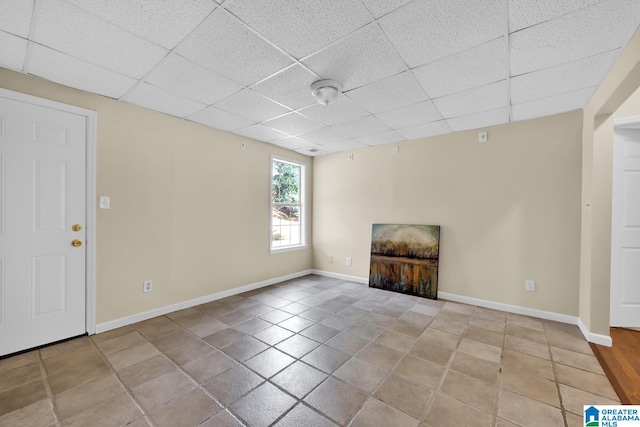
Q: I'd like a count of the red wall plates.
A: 0